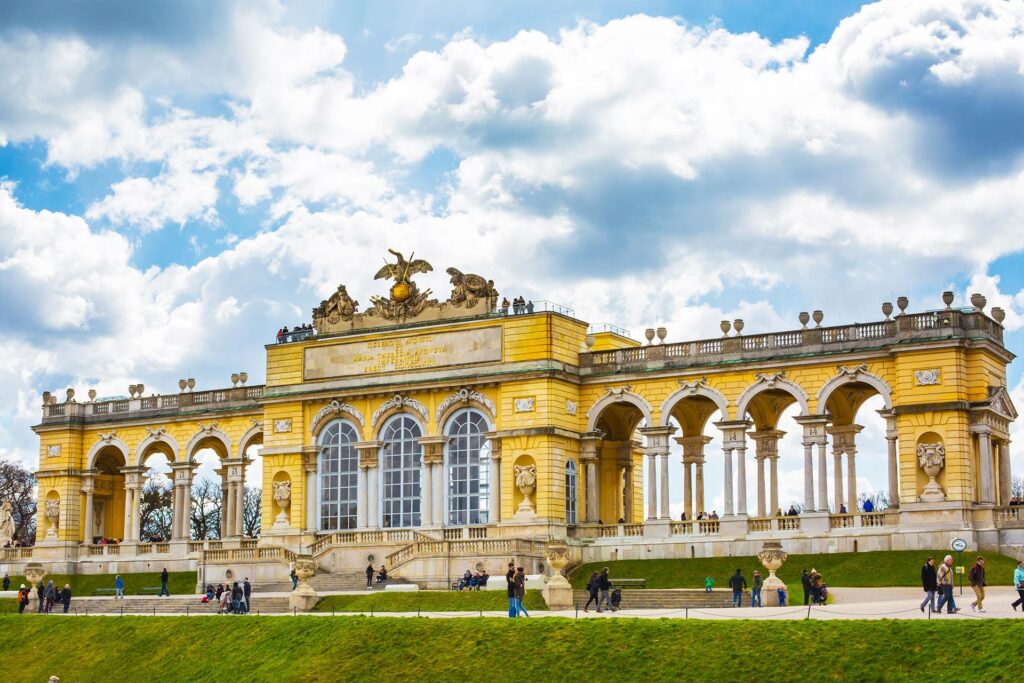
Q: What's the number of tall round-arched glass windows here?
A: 3